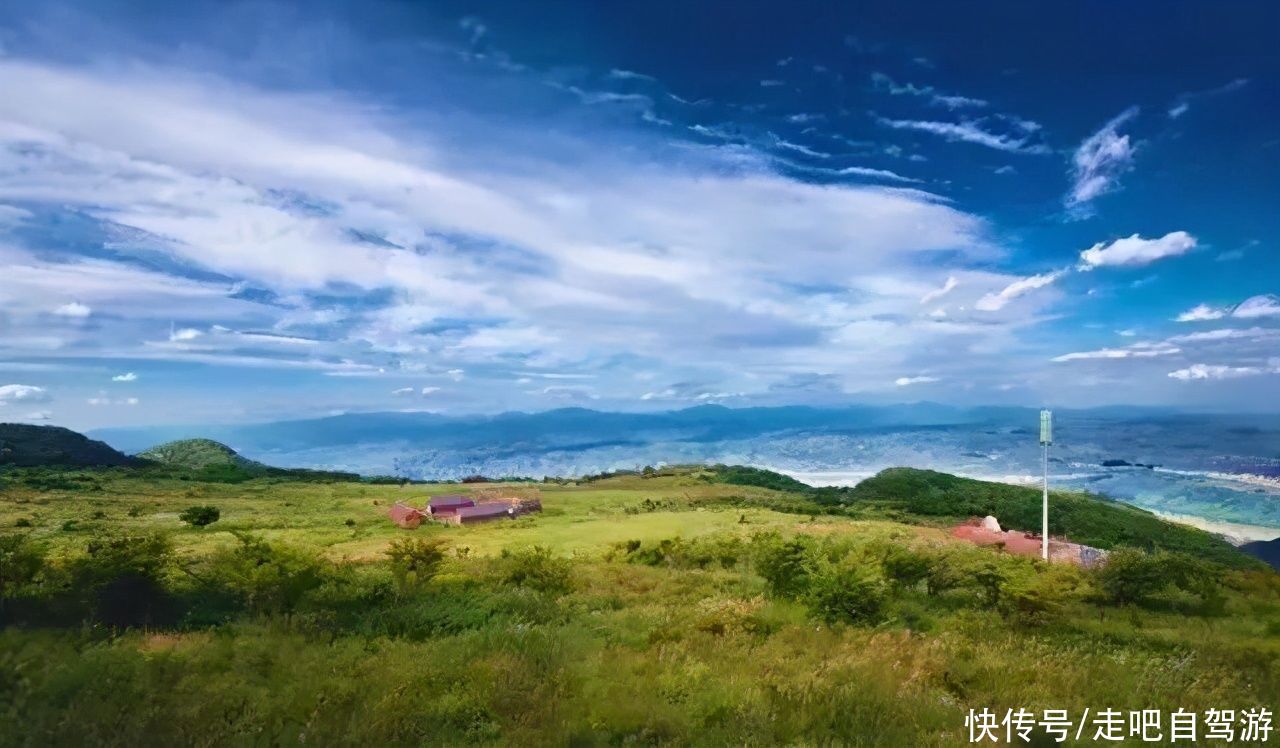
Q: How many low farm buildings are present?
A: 3